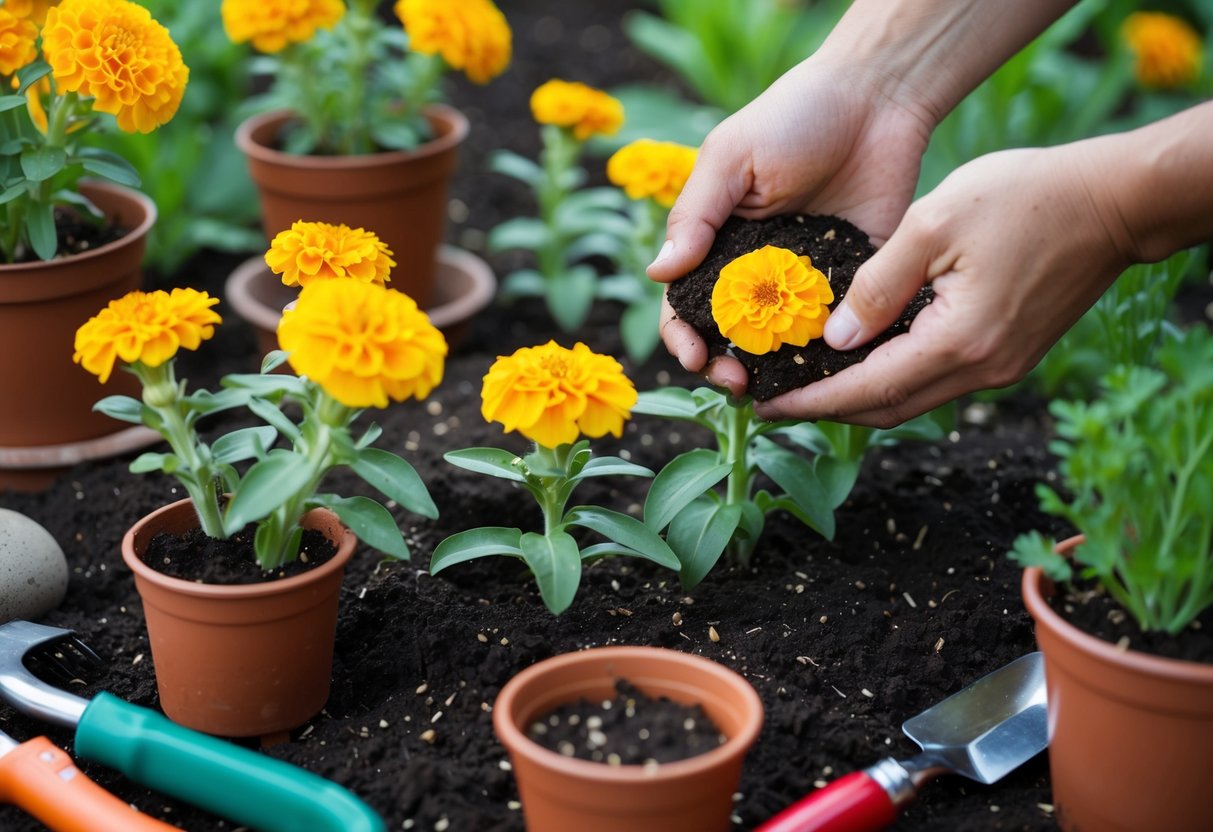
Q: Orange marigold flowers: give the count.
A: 12